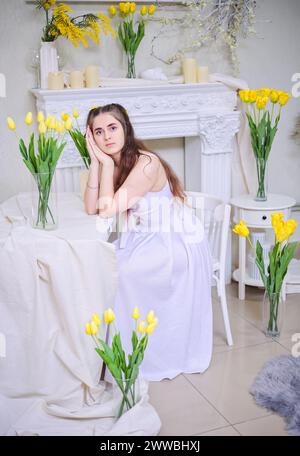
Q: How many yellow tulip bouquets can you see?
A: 6